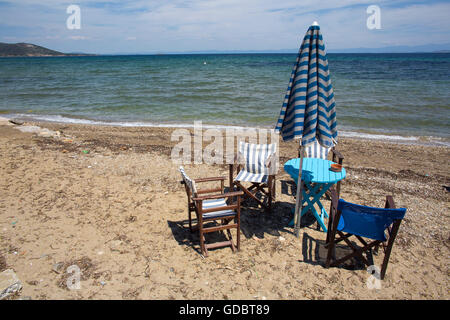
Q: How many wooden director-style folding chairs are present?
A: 4